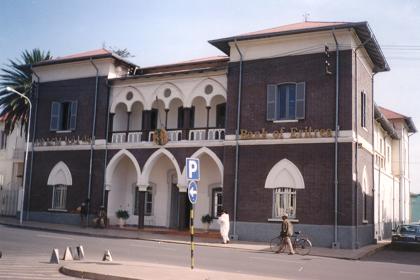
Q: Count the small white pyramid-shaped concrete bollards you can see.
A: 4